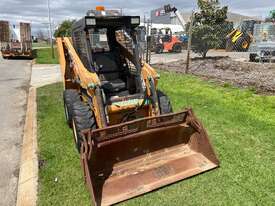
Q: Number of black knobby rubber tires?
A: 3